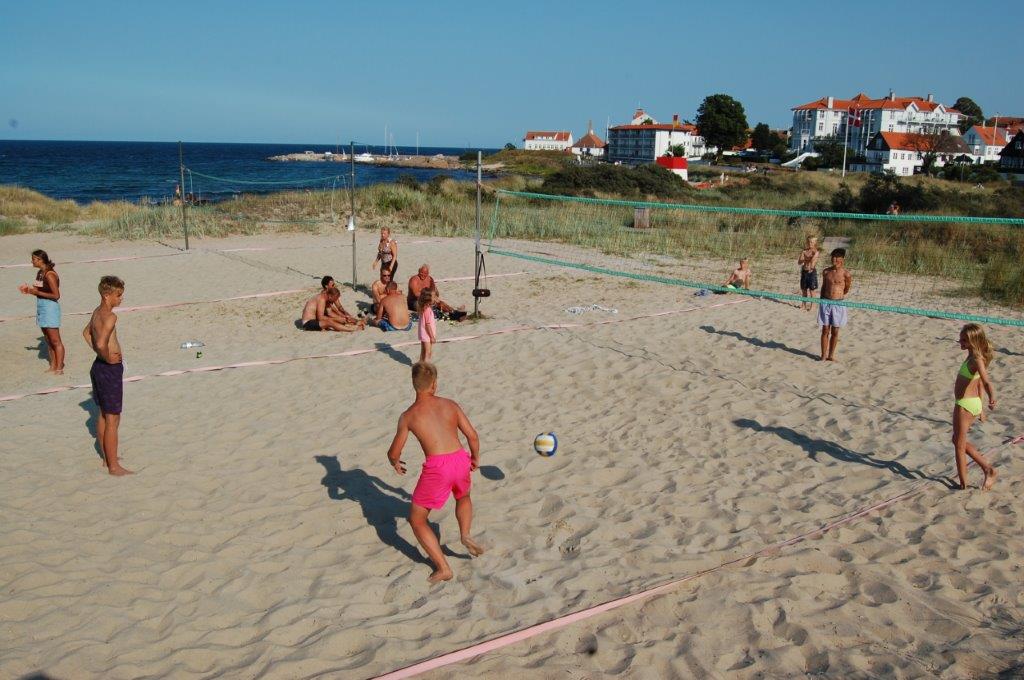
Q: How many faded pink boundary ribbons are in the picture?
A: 4